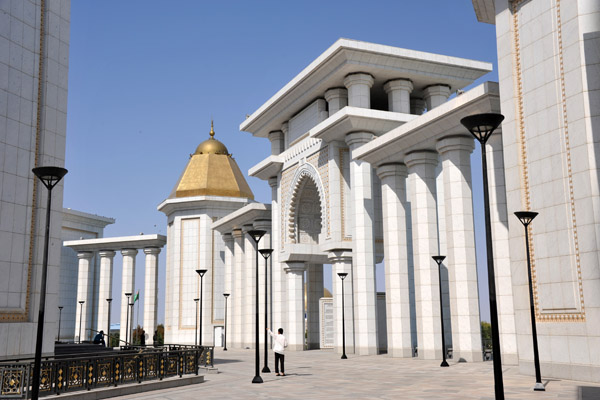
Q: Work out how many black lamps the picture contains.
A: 15